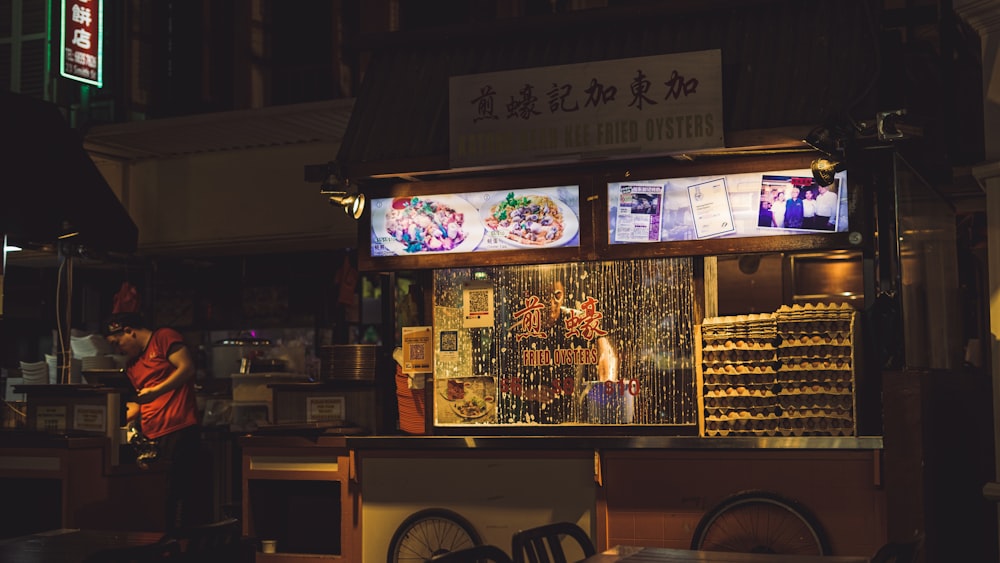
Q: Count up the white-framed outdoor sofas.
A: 0